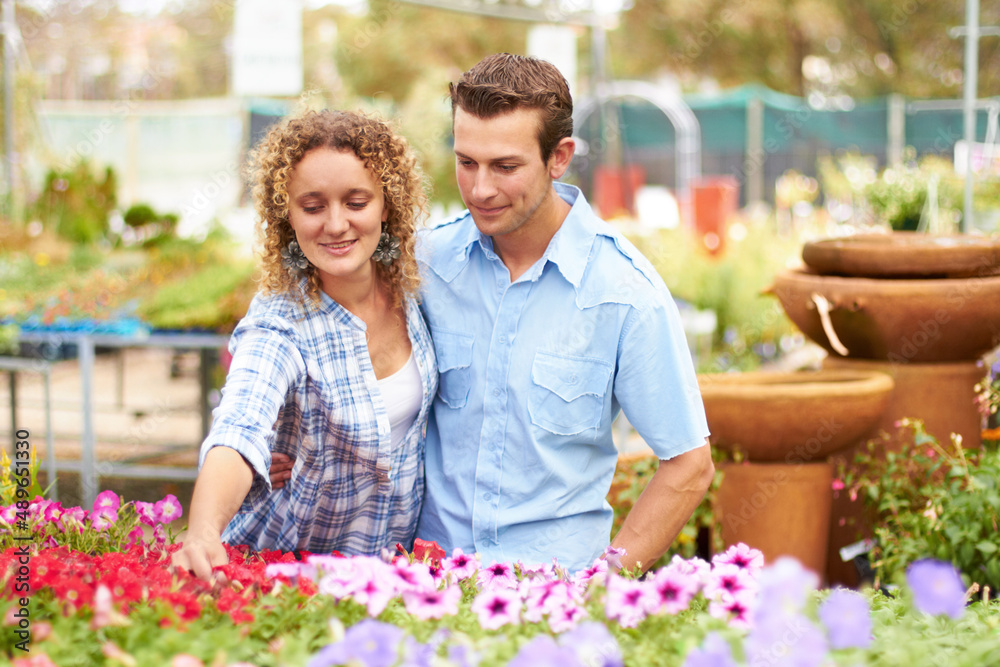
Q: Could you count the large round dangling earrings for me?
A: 2